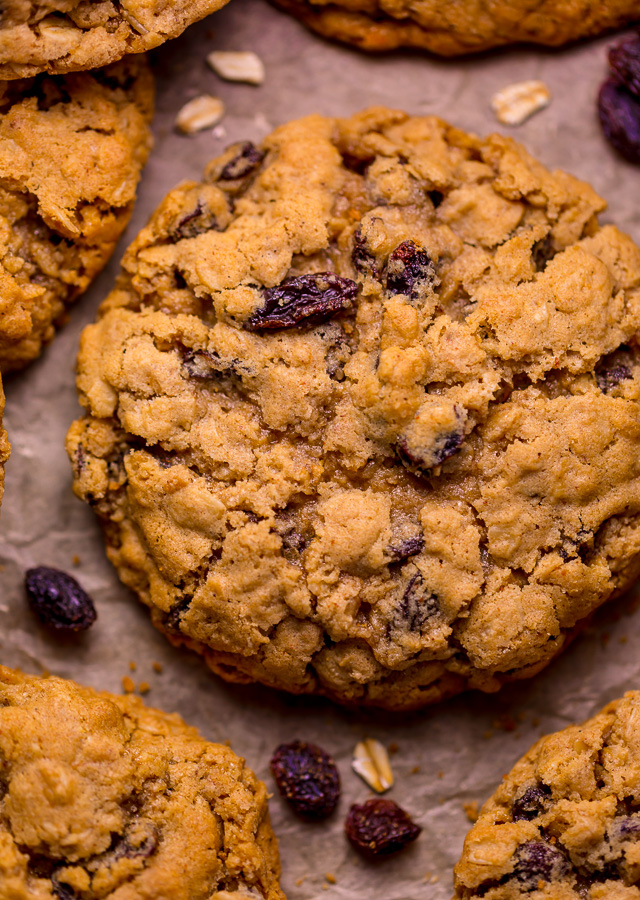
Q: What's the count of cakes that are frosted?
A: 0